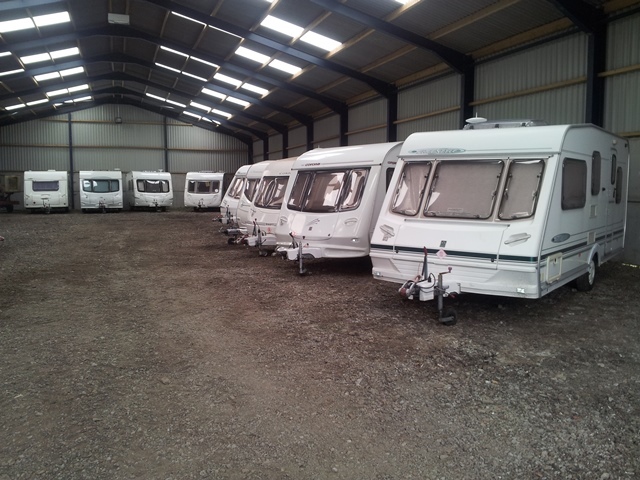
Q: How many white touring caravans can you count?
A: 9